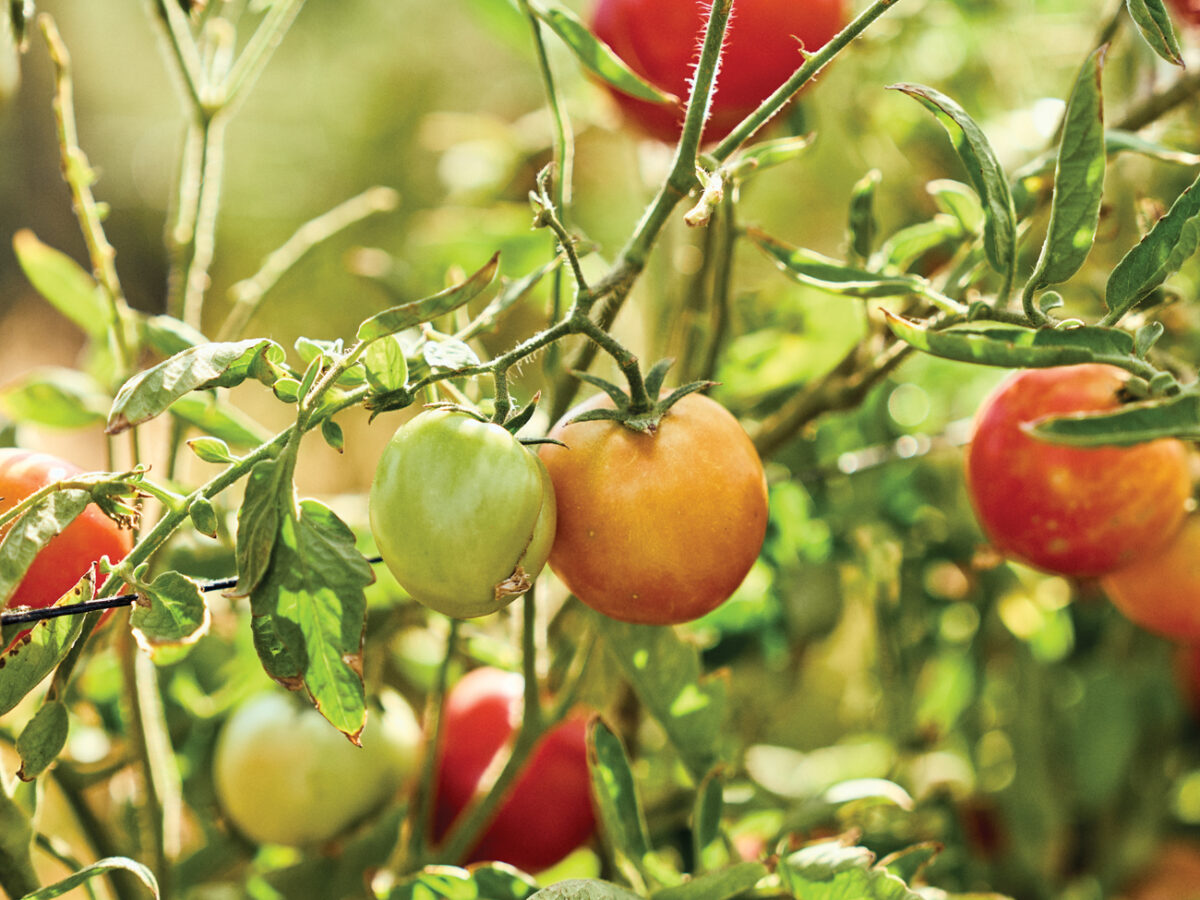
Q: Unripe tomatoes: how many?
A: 2